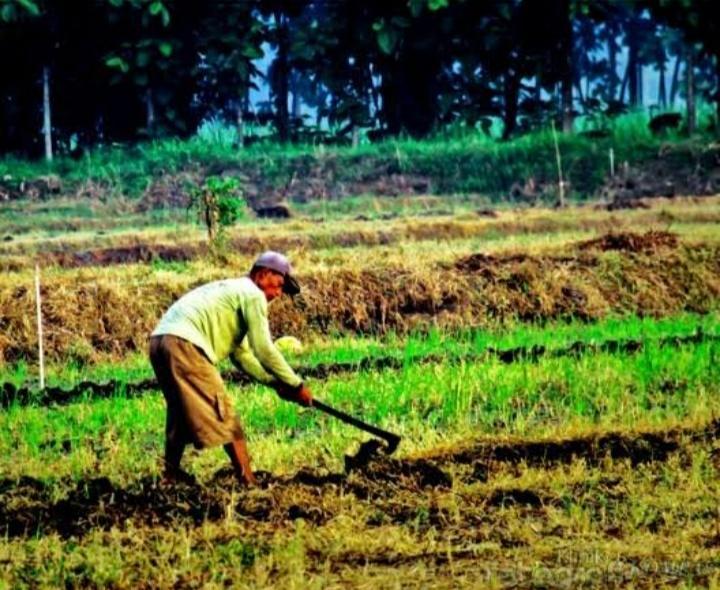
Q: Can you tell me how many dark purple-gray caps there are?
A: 1